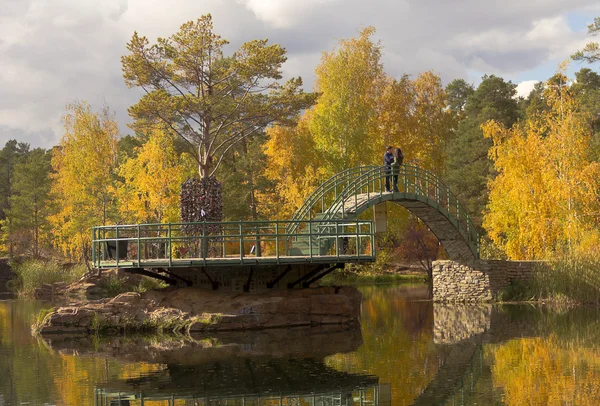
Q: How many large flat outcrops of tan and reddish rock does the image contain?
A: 1